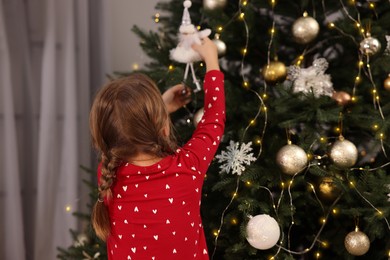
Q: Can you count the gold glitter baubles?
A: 4